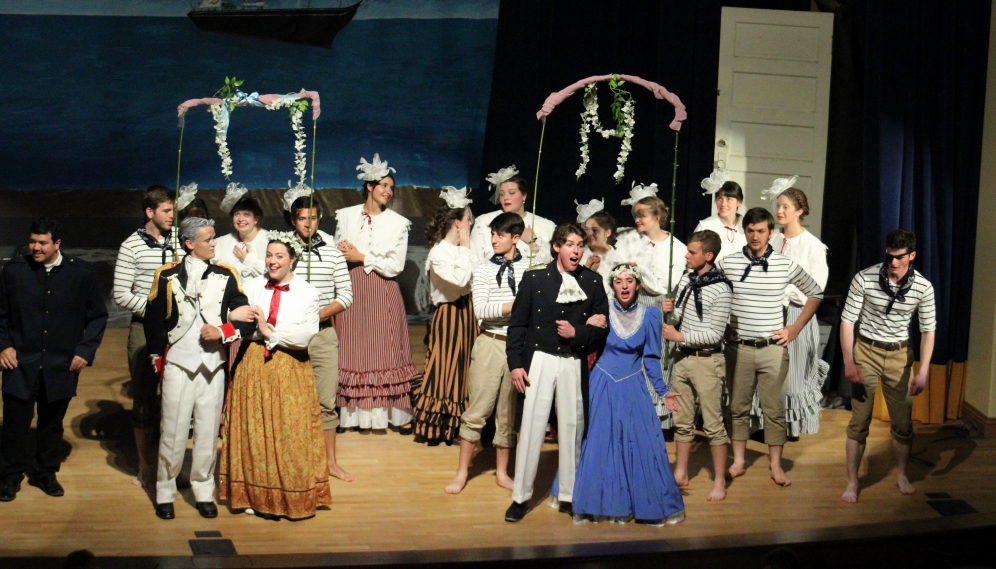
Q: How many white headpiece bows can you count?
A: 10